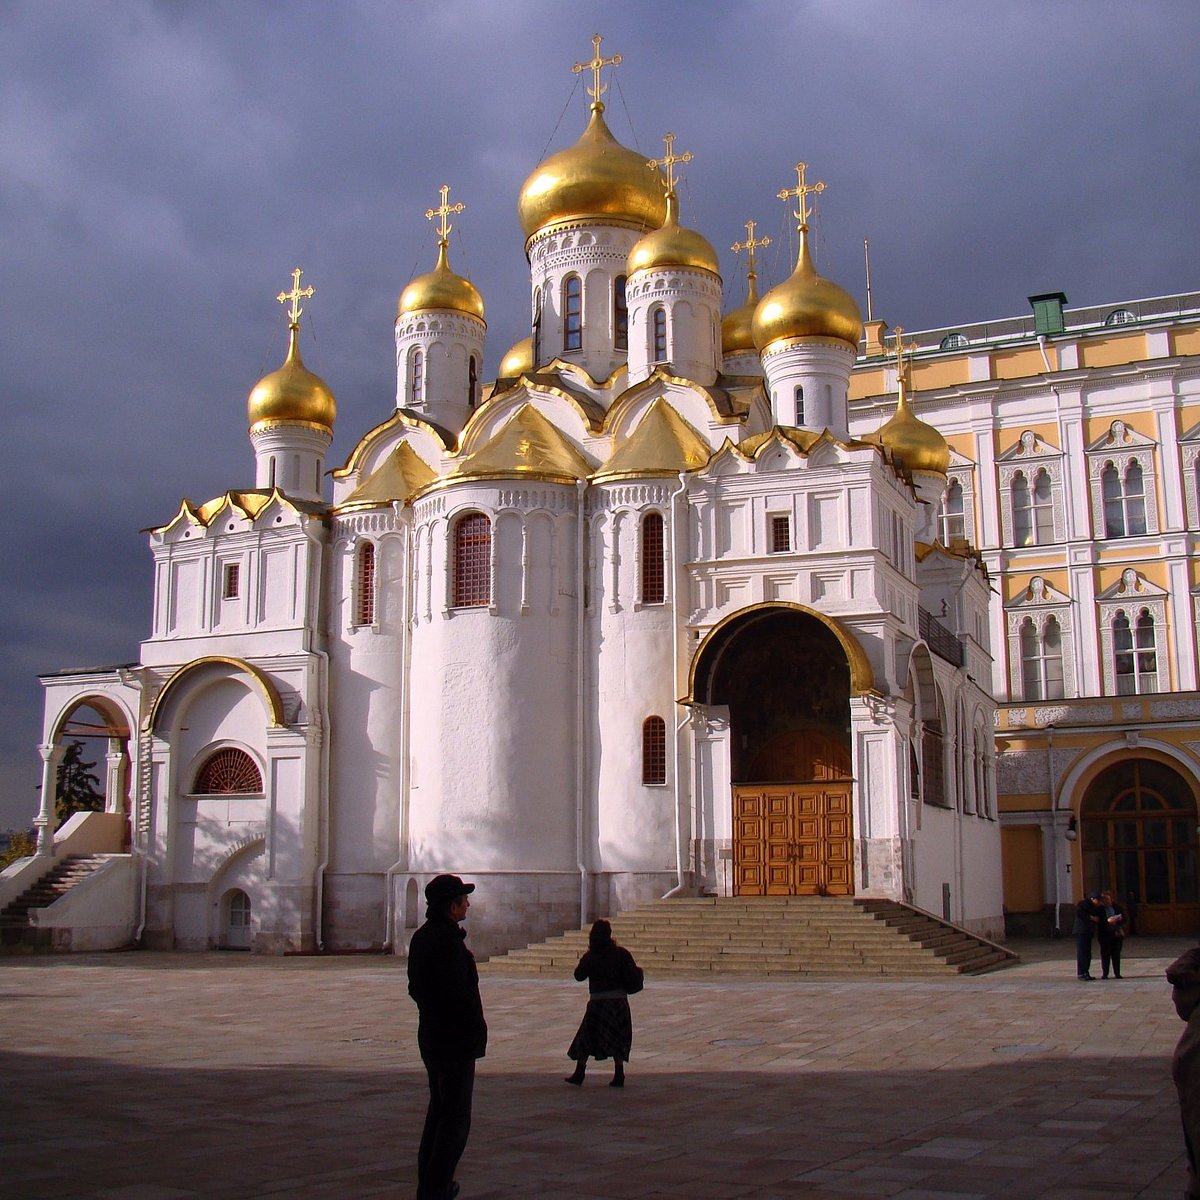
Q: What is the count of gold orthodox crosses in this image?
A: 7